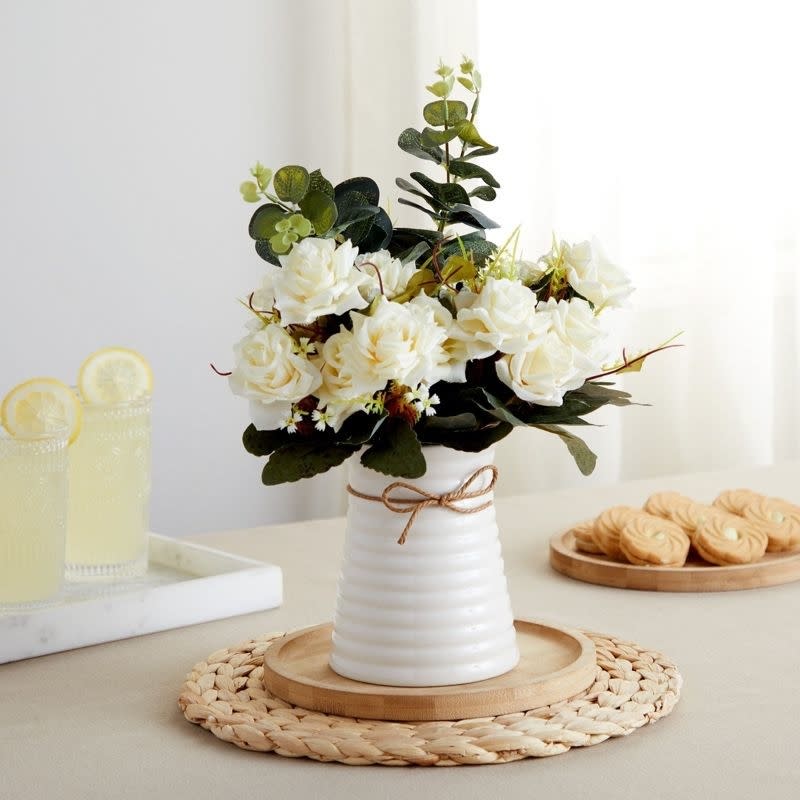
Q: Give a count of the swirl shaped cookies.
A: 8